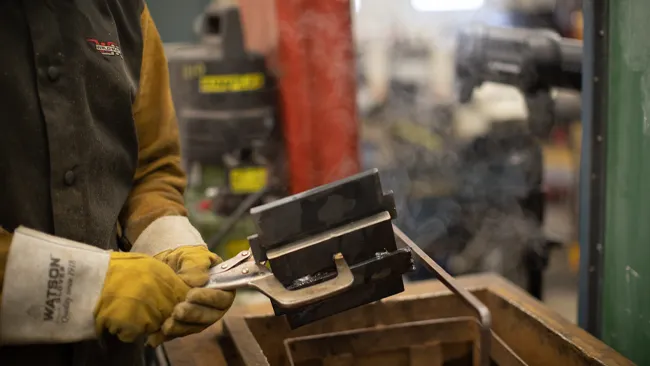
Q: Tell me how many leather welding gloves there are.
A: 2